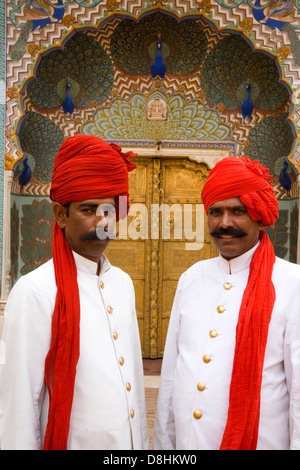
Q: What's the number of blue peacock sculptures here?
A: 5